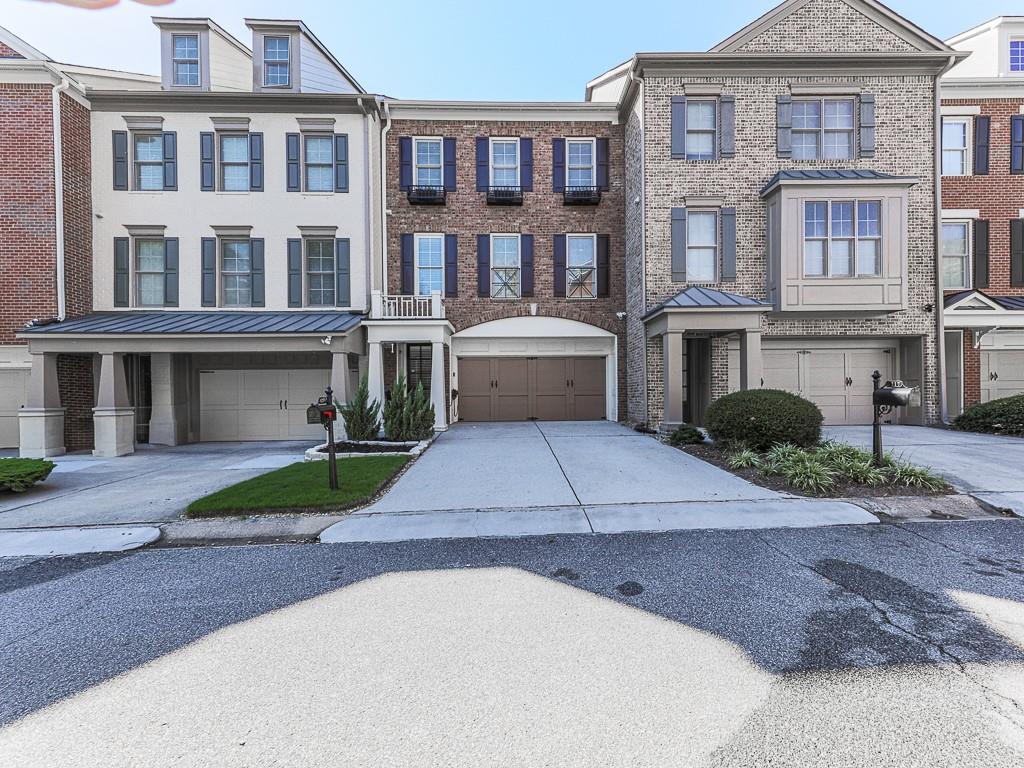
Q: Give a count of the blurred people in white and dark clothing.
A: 0